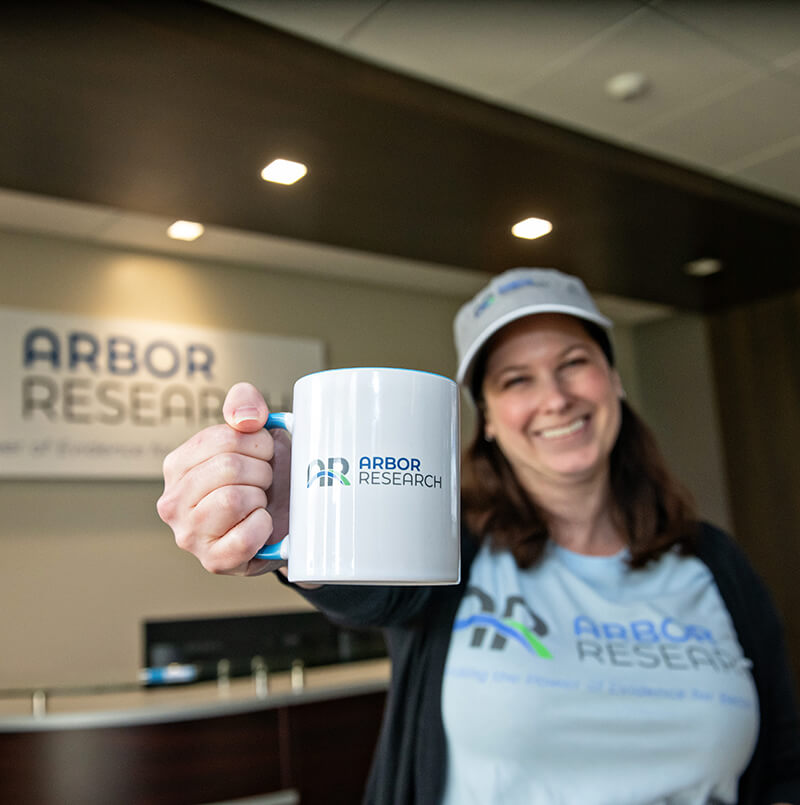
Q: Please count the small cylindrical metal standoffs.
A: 4